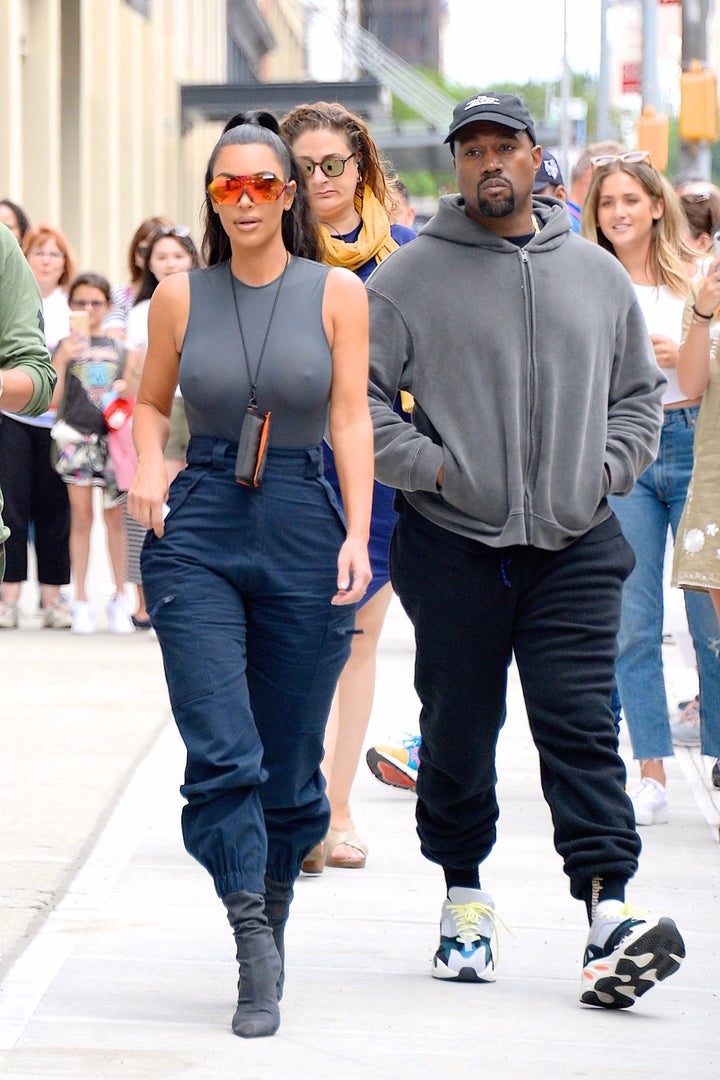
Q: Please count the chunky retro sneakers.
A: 2